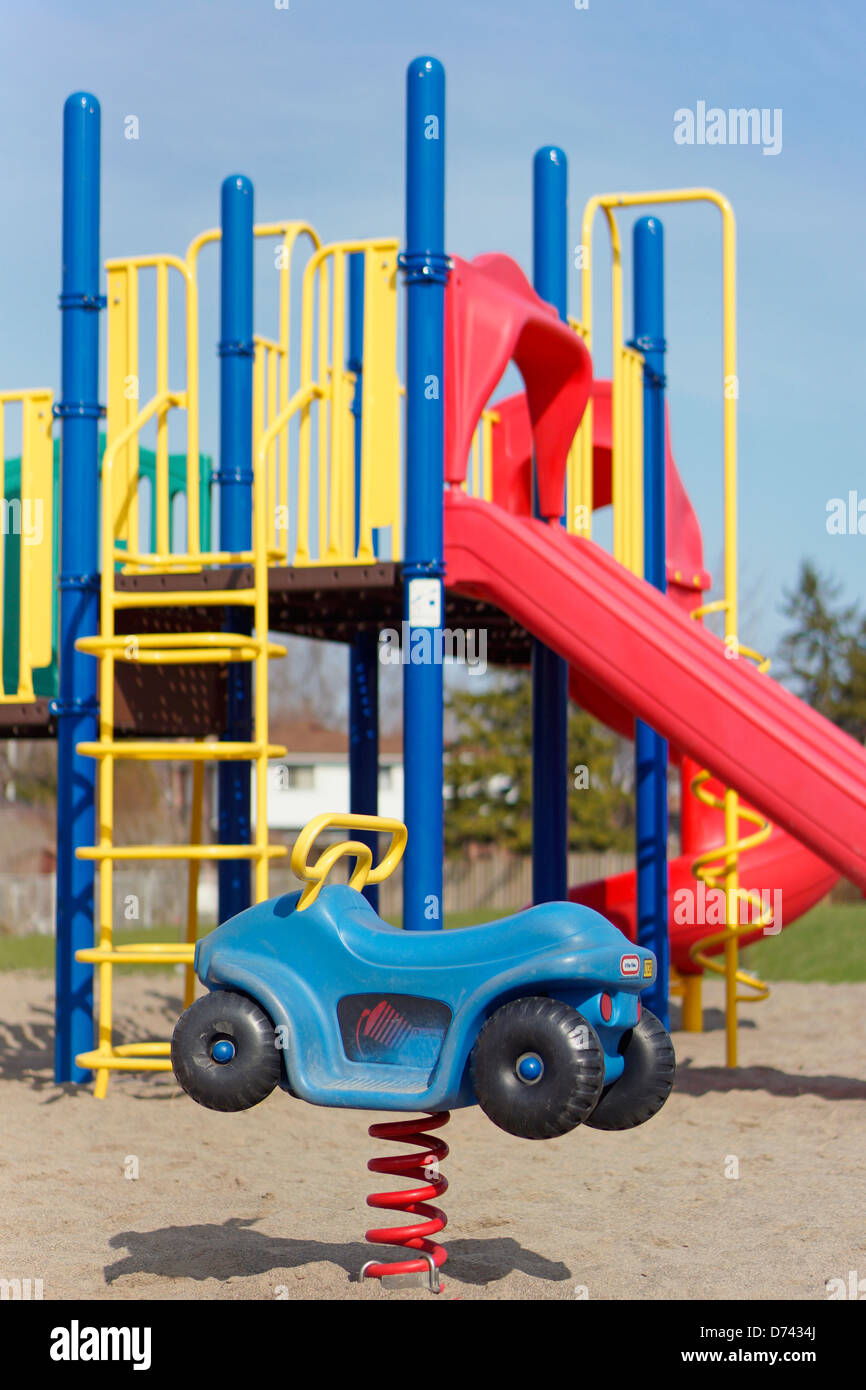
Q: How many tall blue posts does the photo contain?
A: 6